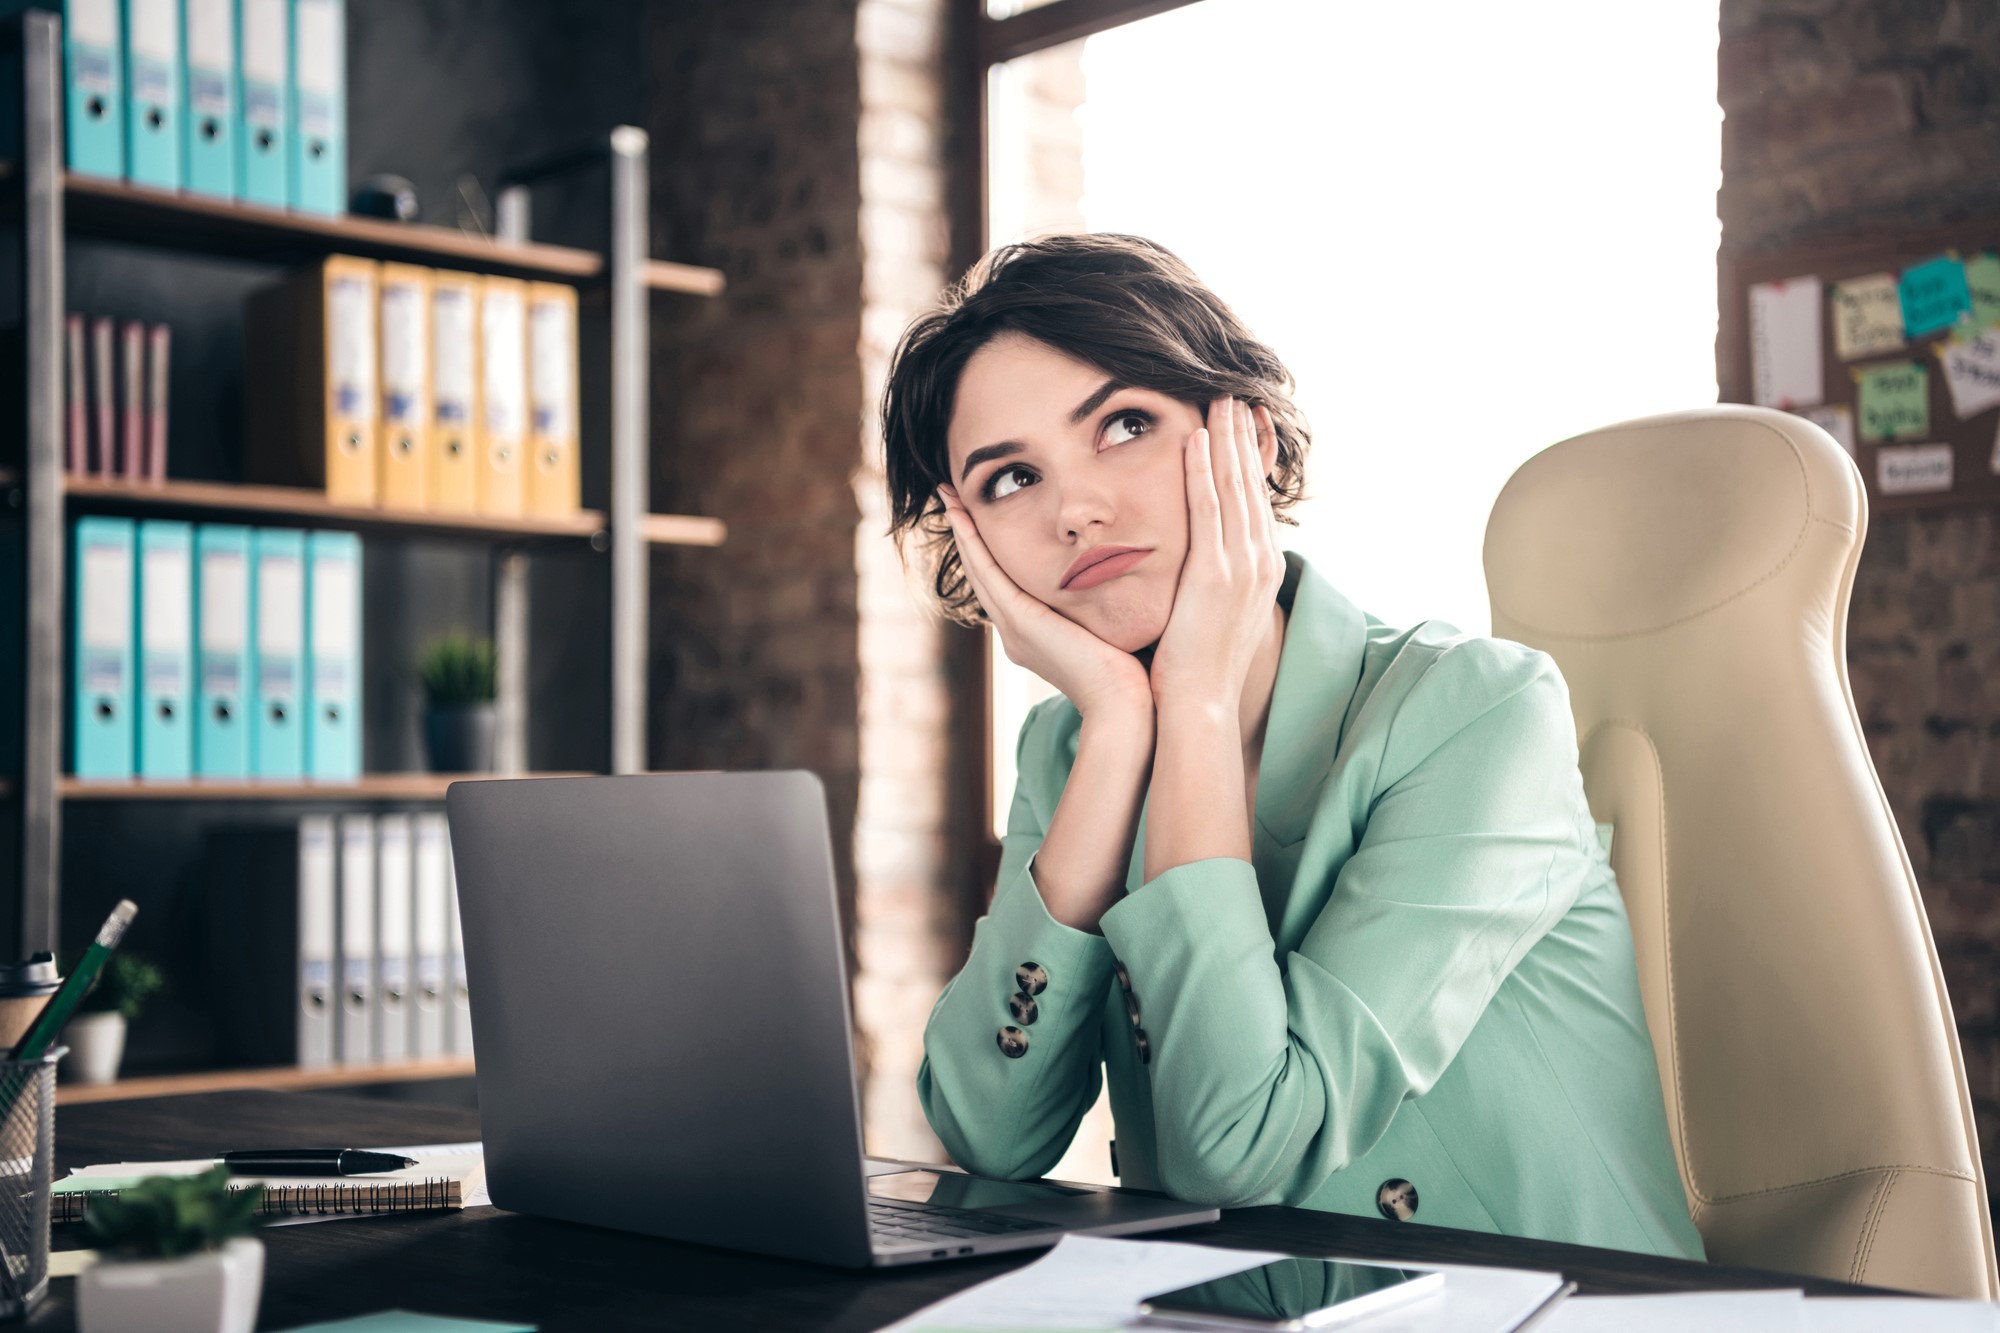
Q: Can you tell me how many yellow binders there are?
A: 5